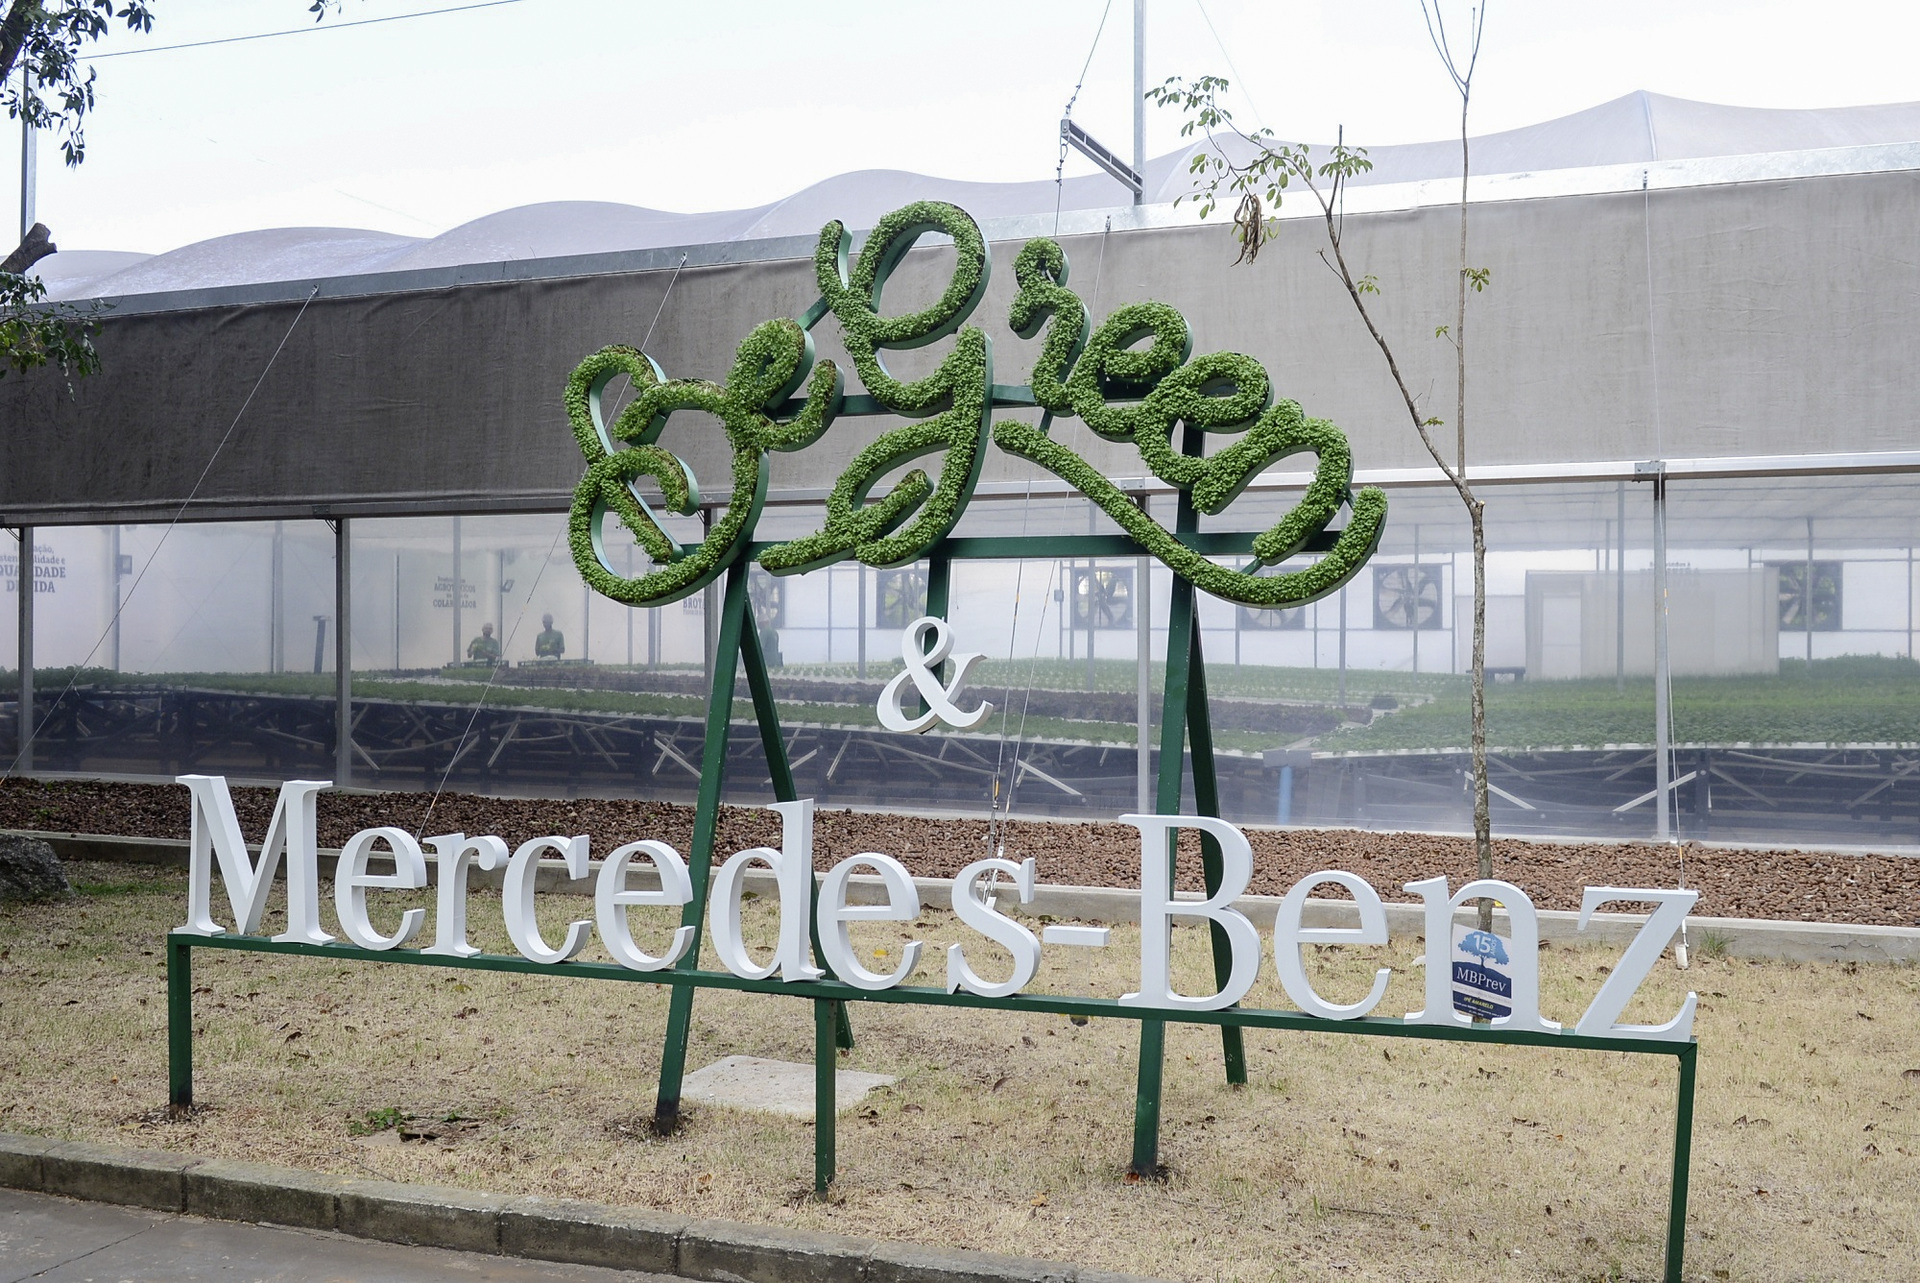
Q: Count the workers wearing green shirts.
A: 2